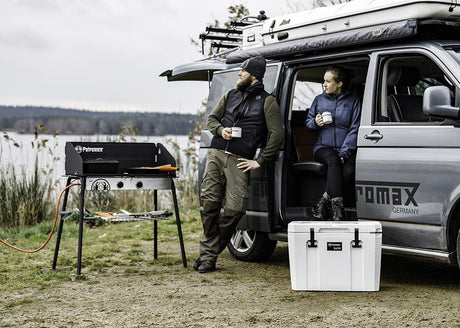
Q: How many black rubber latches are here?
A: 2